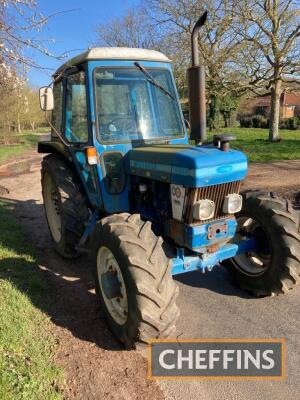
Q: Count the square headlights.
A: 2